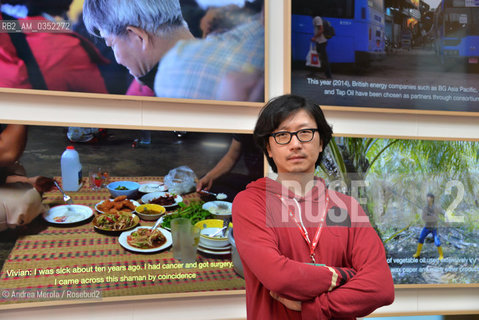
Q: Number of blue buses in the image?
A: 2